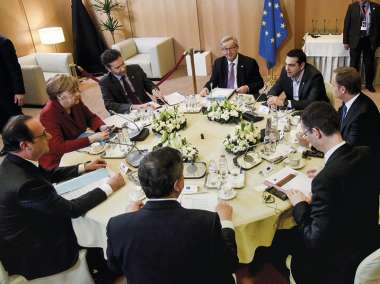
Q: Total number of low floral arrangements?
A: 4